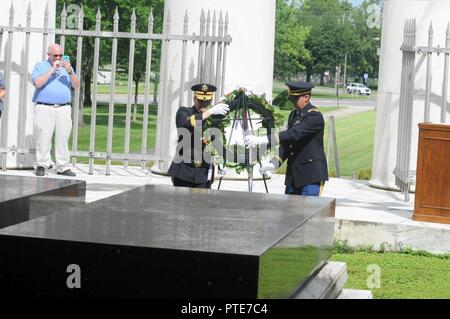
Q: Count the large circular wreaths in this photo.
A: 1